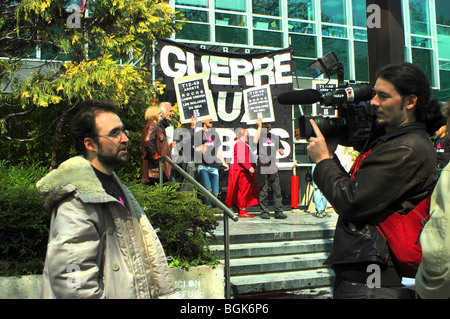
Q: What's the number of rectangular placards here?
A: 3